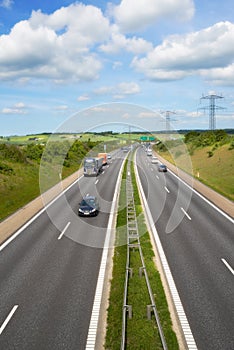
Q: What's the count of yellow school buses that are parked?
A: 0